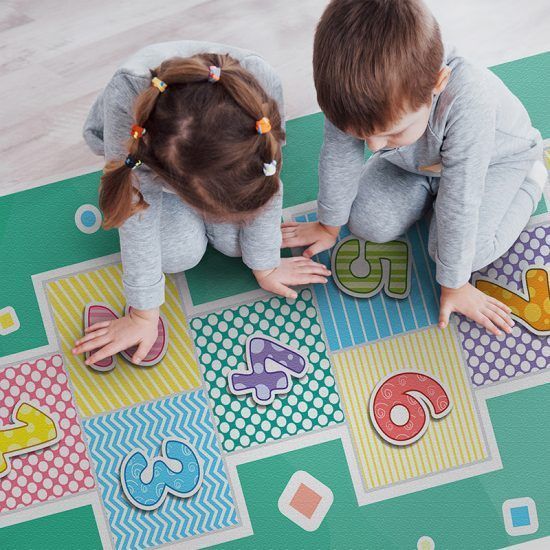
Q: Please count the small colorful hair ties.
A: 6